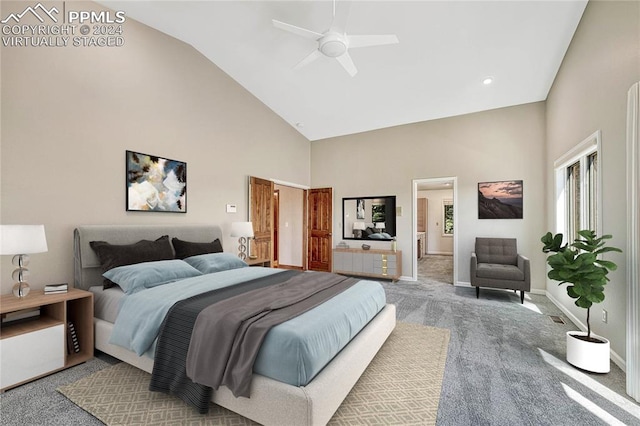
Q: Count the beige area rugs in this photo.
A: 1